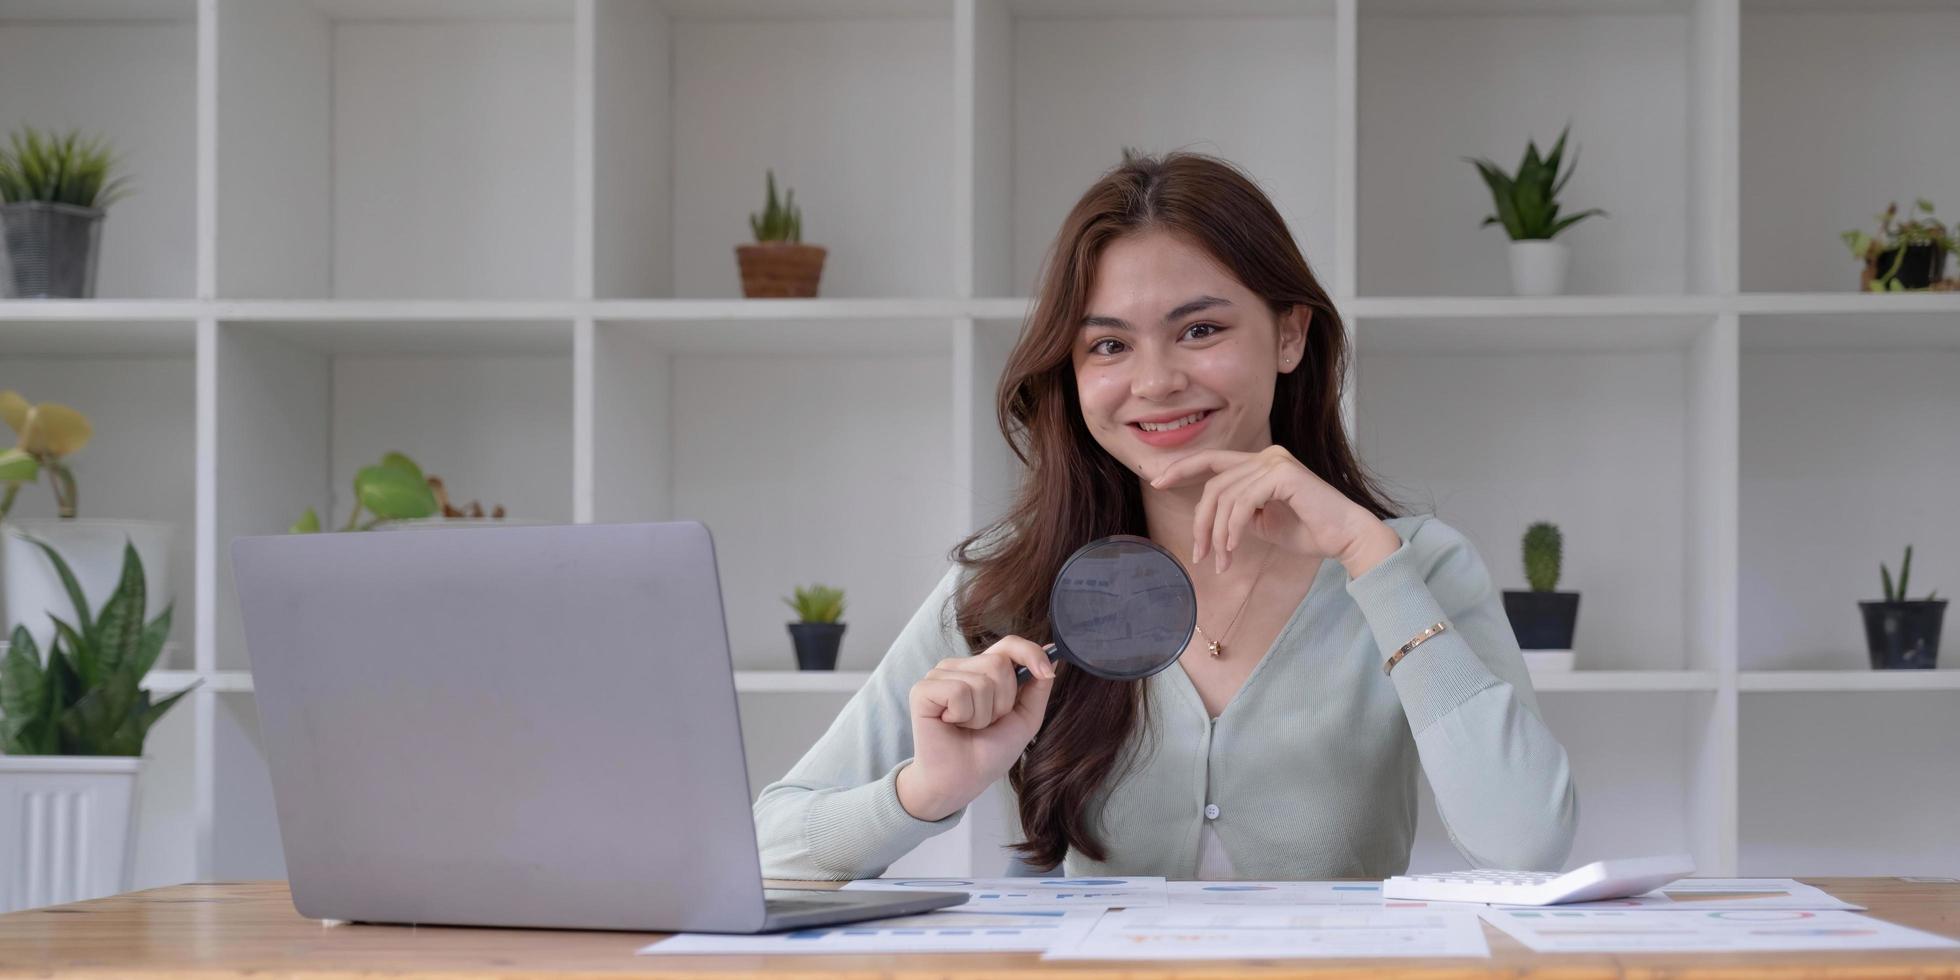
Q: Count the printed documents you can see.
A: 6